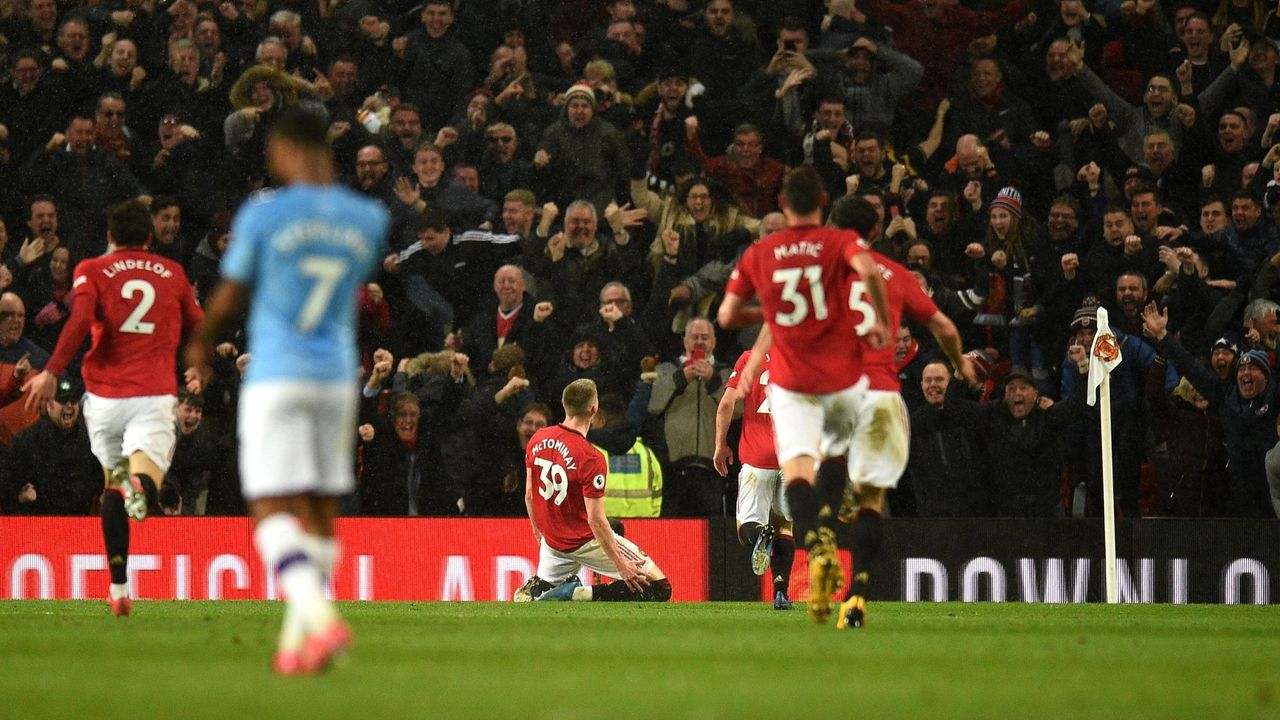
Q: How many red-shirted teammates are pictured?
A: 5